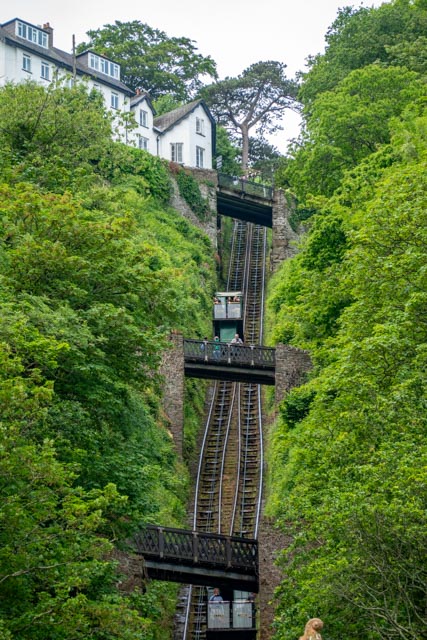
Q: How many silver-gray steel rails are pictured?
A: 4